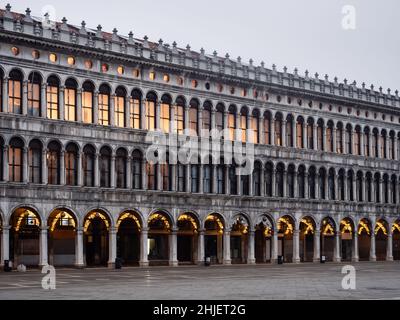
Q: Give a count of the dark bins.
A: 5